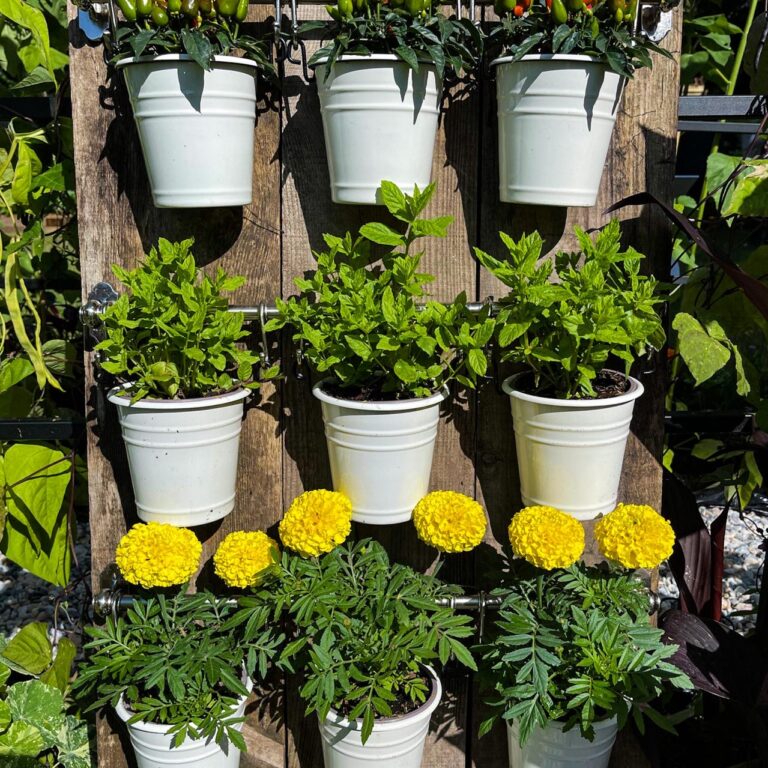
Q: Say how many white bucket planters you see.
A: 9